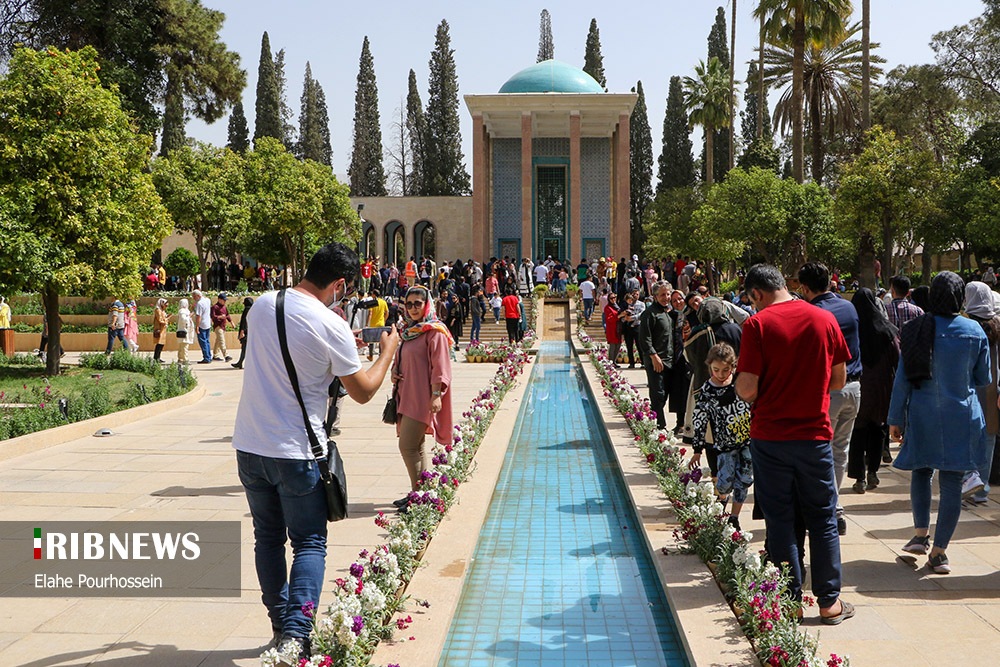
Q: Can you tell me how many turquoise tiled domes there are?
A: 1